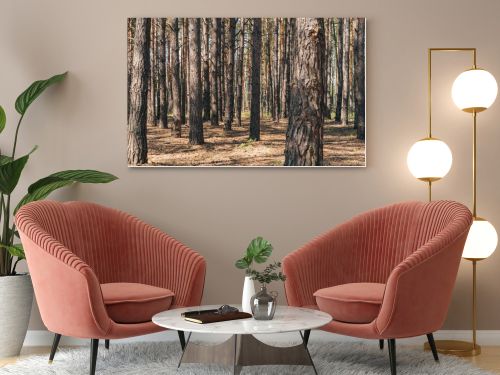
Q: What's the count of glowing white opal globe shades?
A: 3